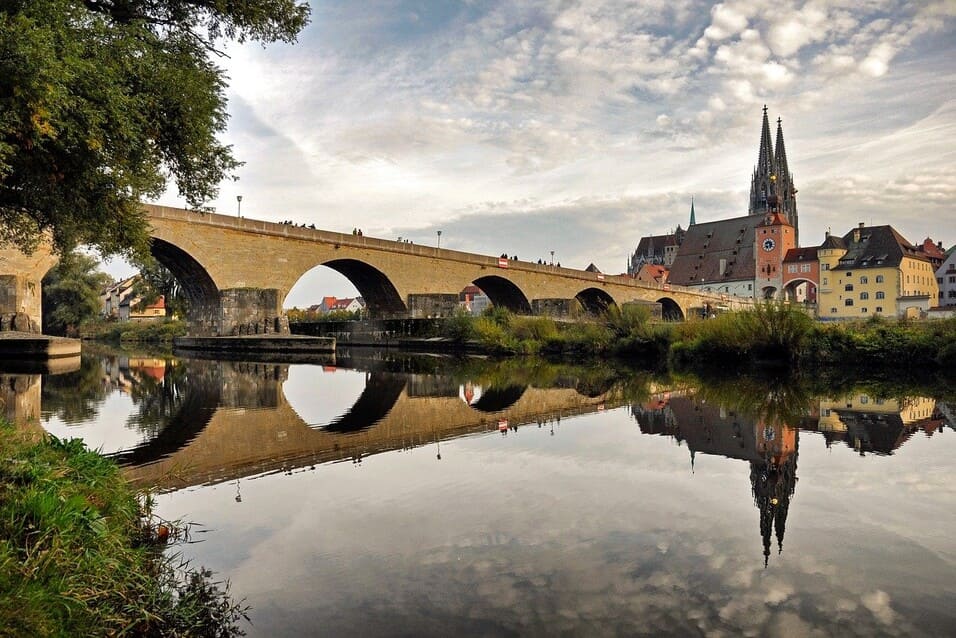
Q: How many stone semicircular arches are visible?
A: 5